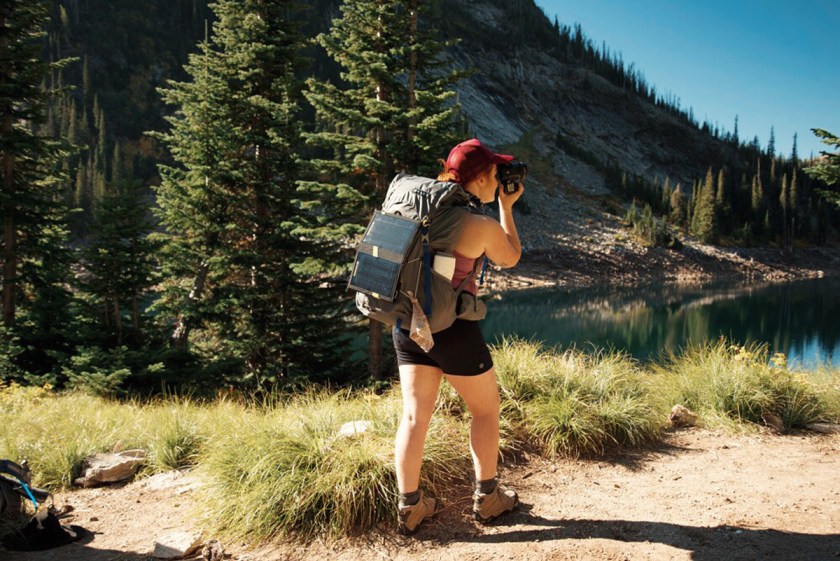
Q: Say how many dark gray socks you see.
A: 2